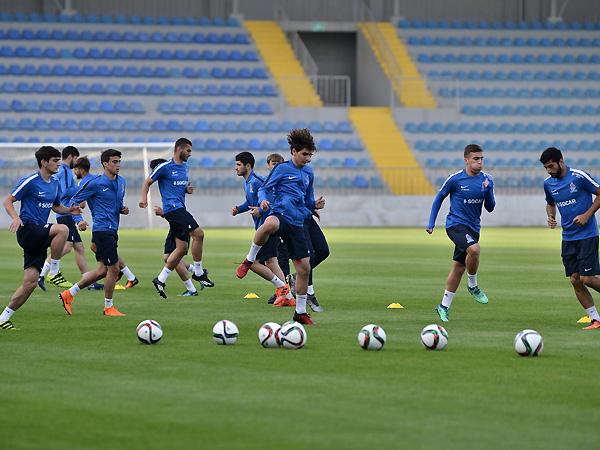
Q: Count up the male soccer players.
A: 11